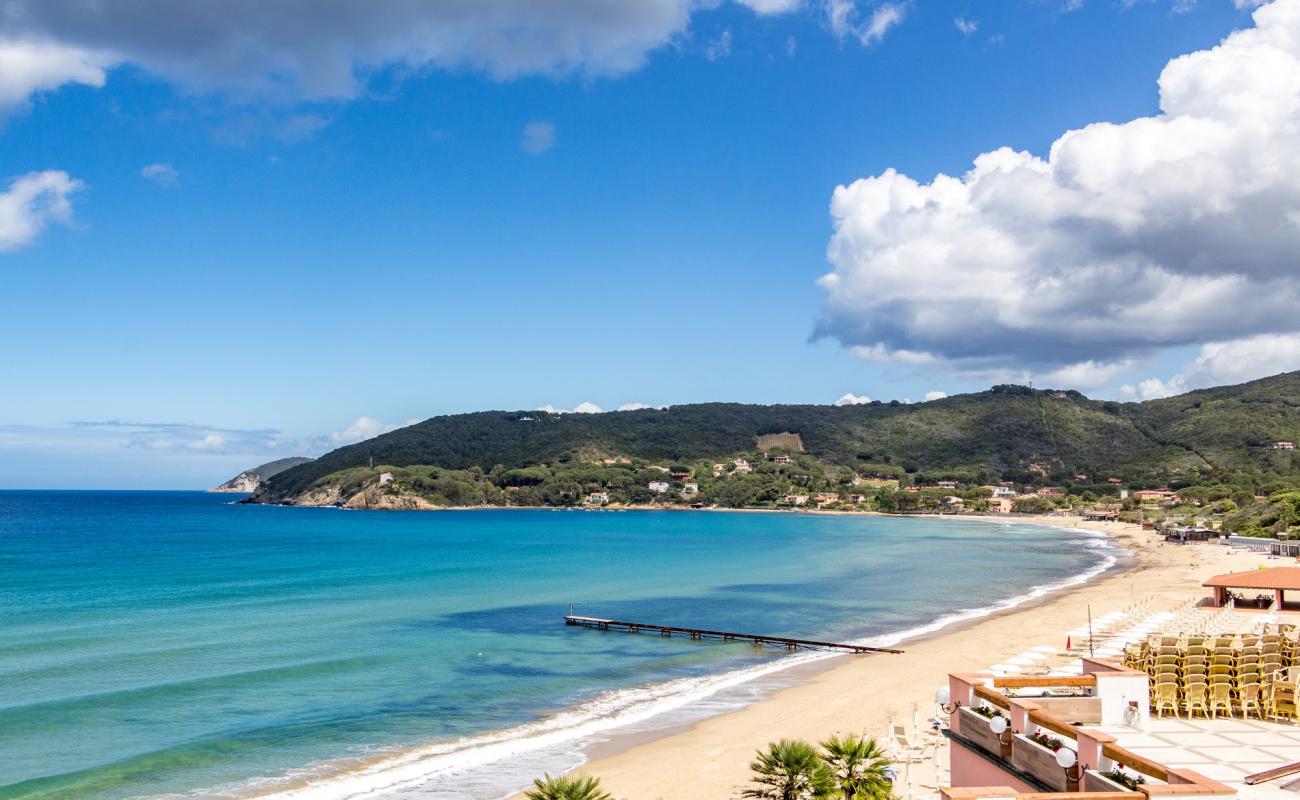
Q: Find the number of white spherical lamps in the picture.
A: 3